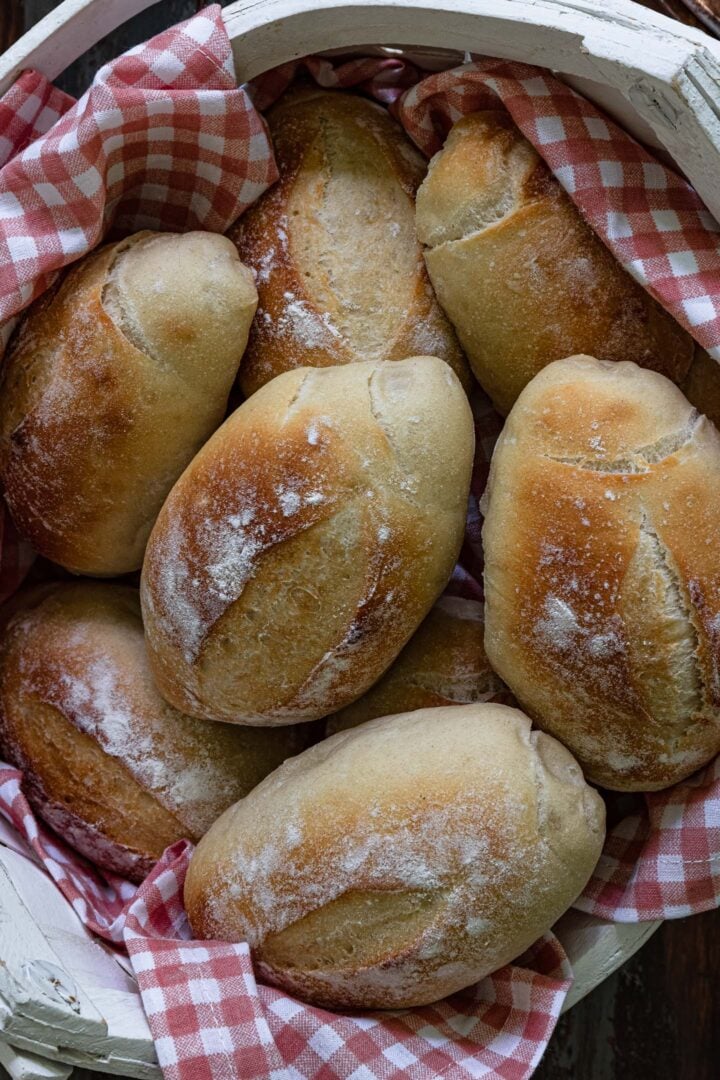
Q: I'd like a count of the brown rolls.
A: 8